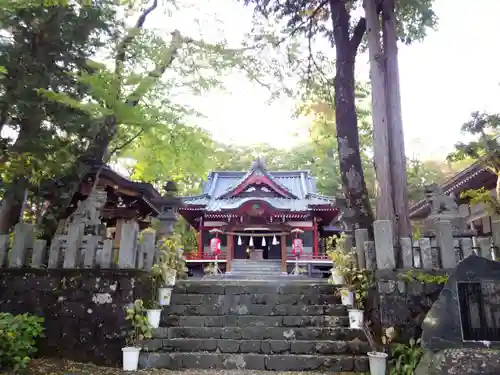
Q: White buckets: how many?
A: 8